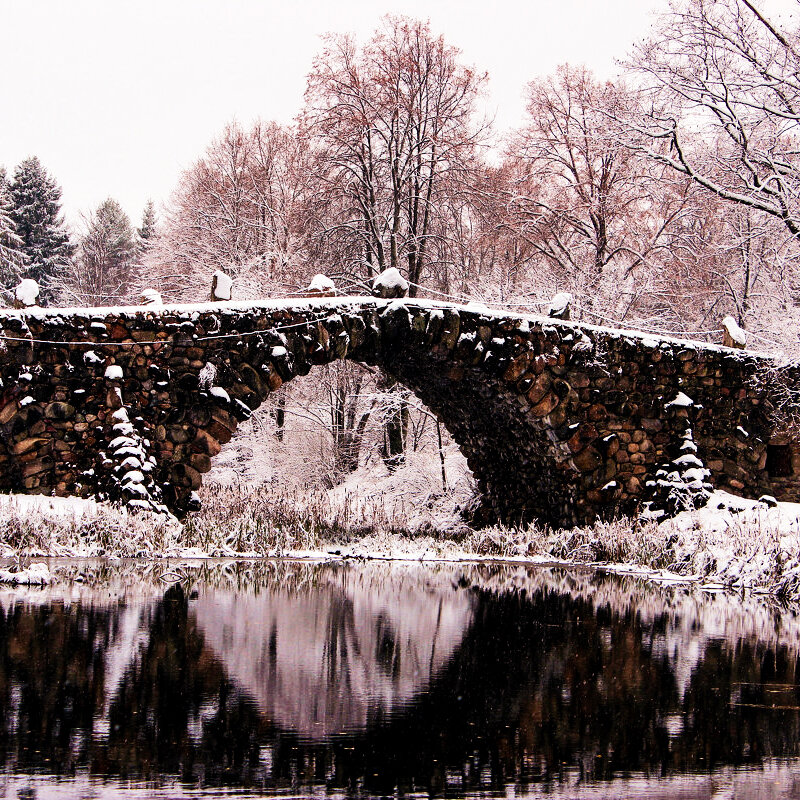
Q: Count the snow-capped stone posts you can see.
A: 7